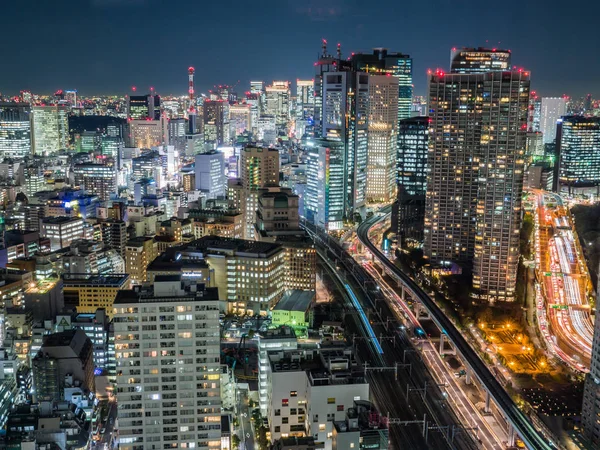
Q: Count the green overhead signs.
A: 4